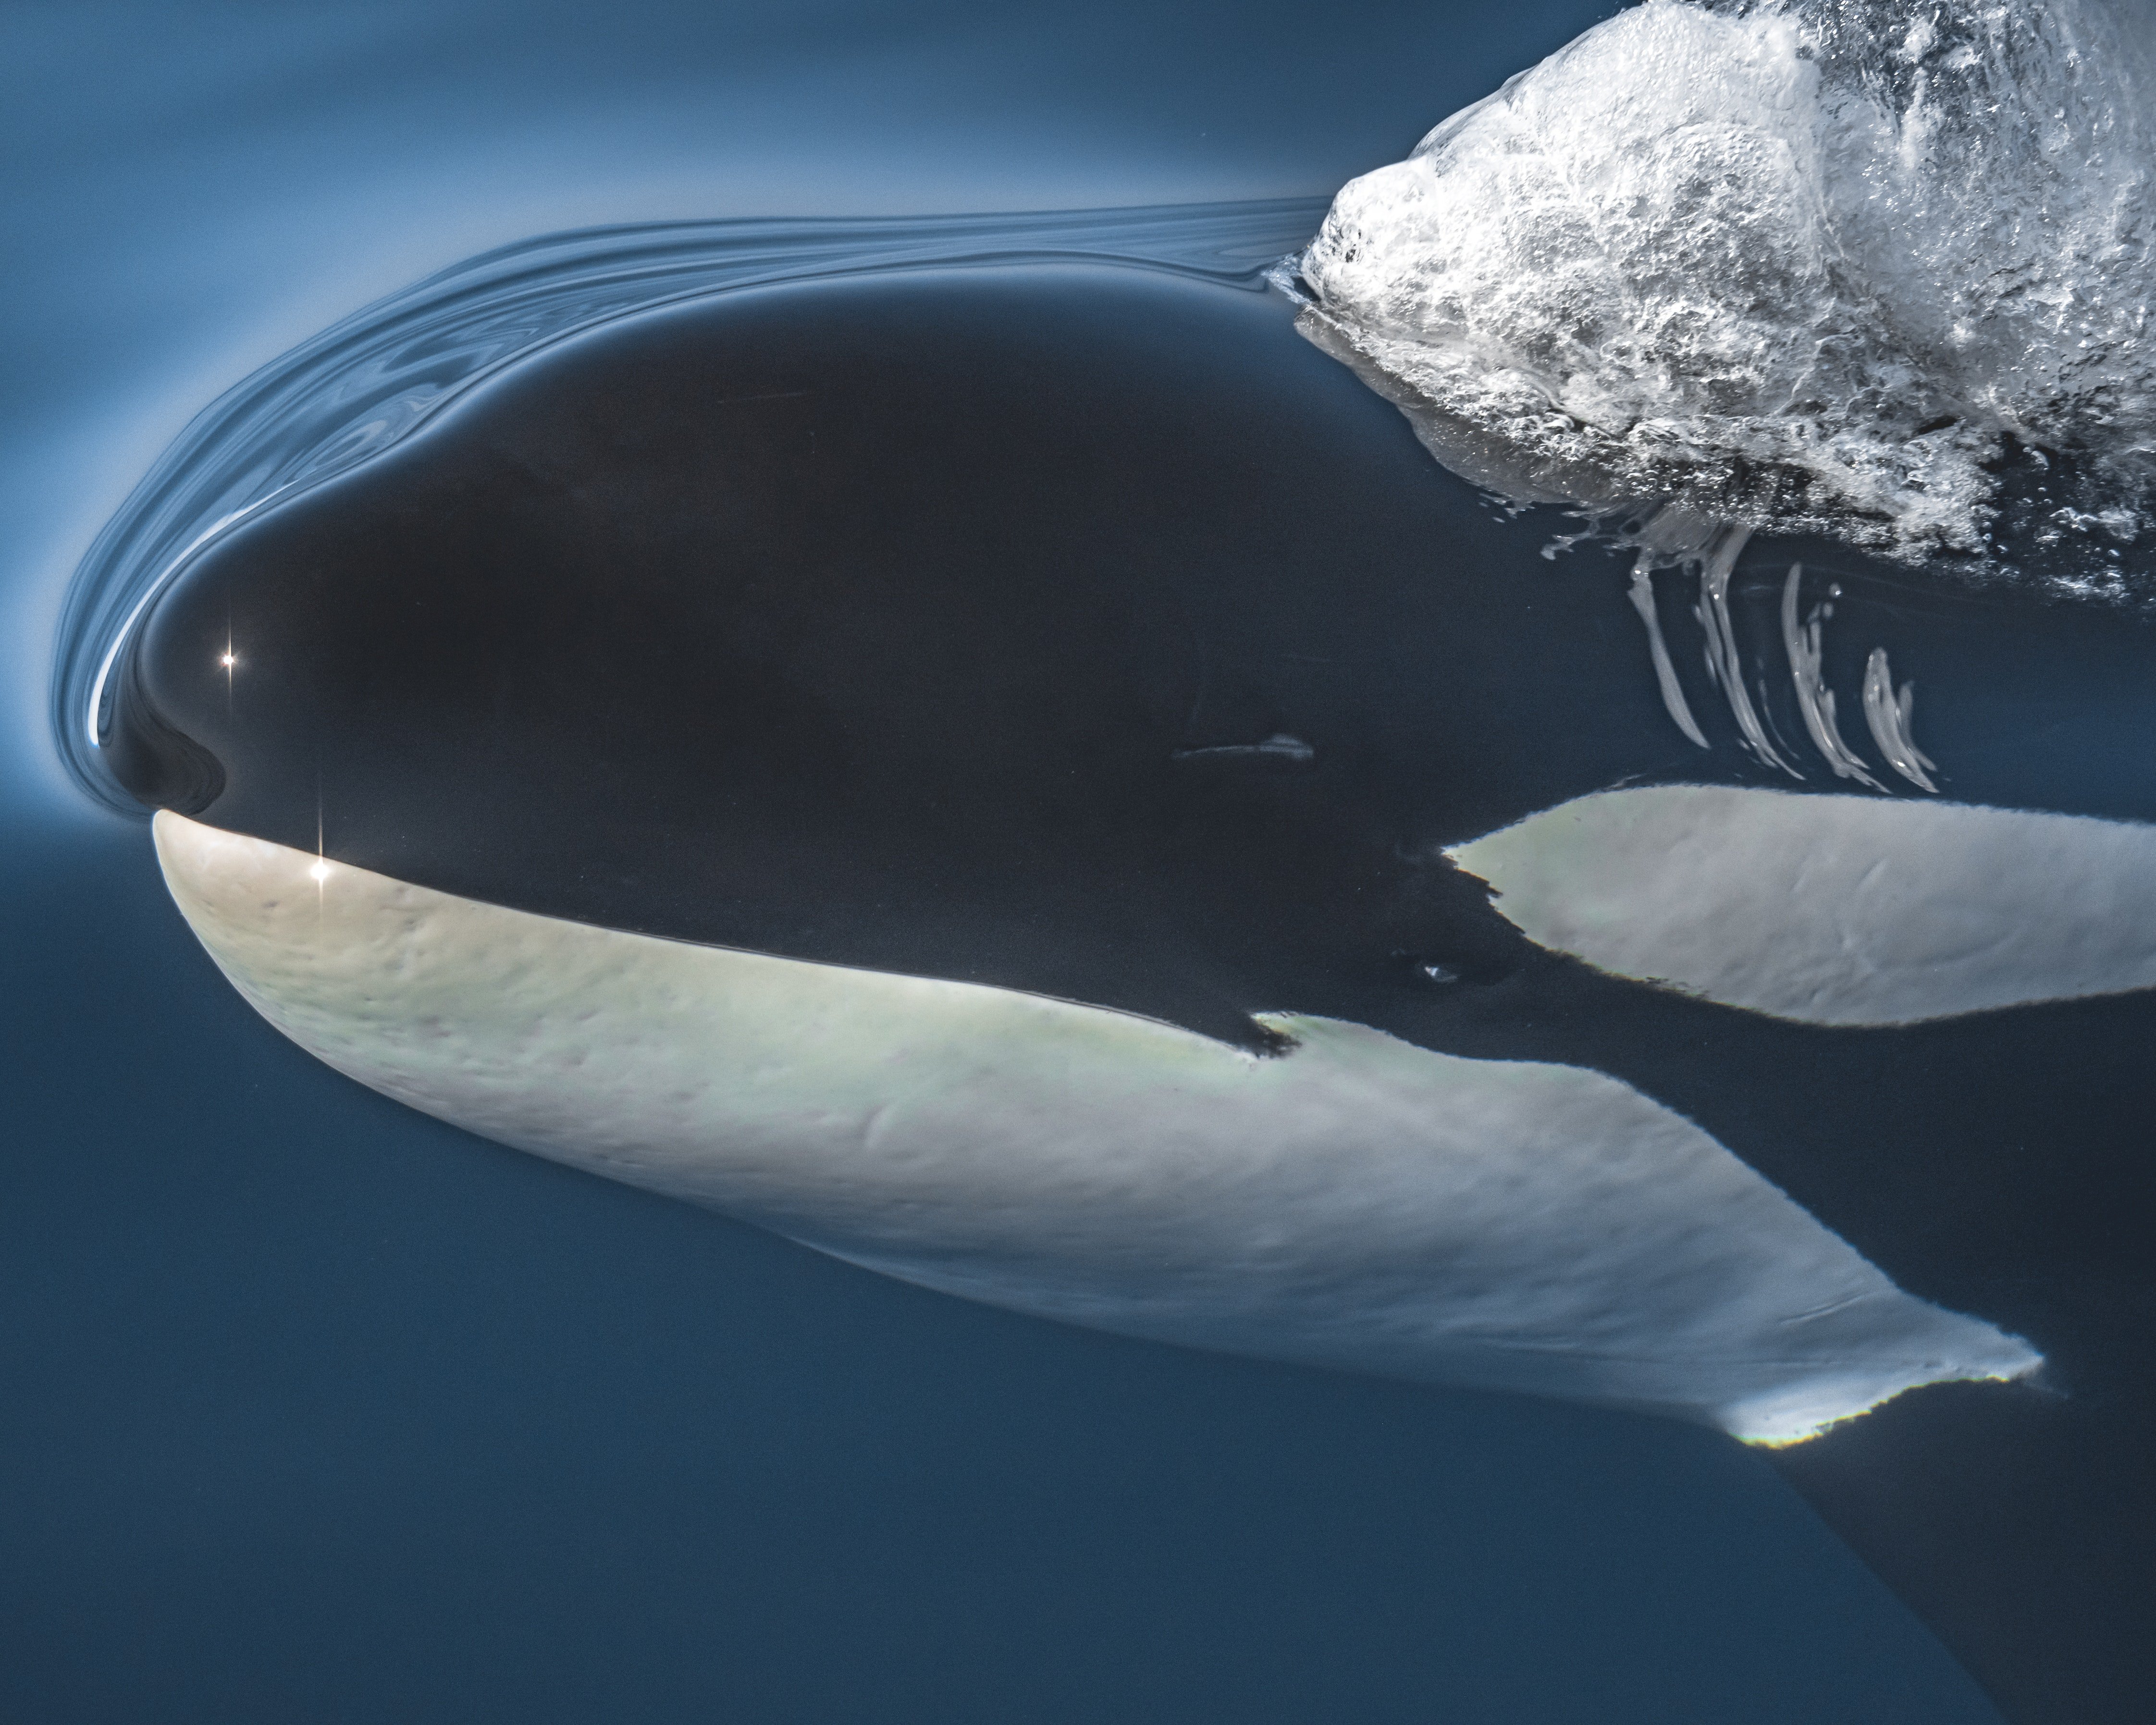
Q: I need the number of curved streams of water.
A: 4